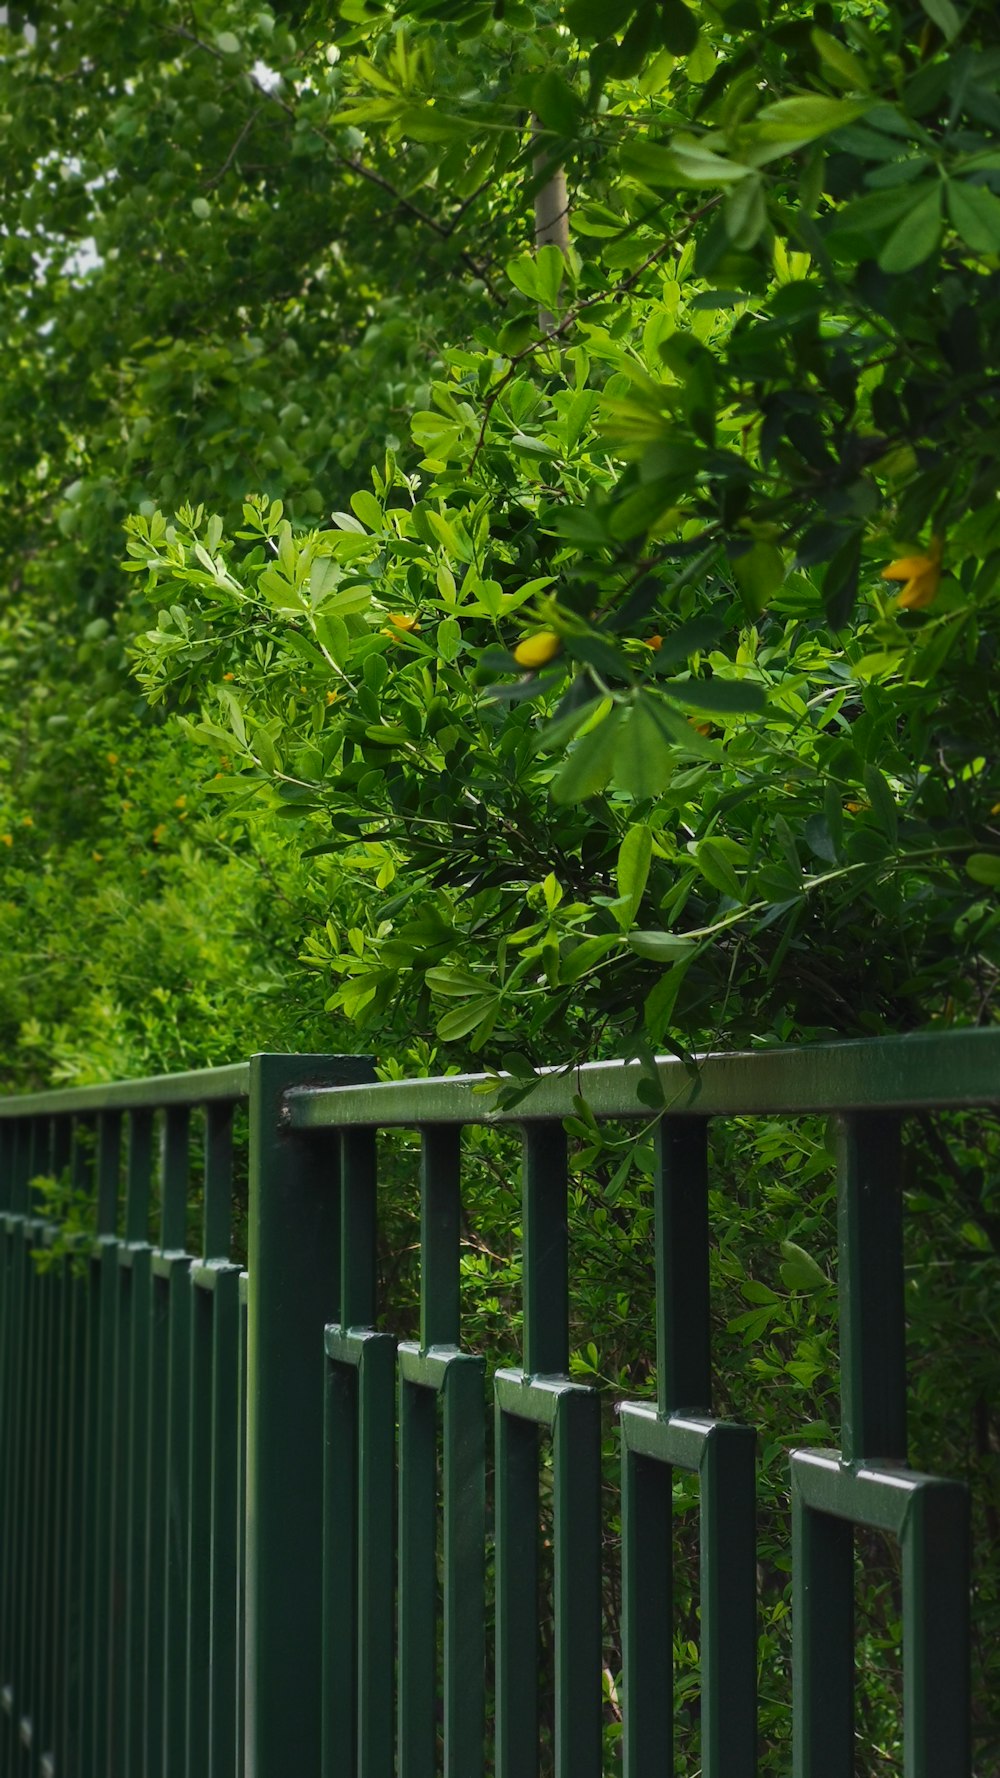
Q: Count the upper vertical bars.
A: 14